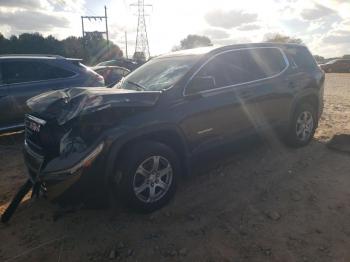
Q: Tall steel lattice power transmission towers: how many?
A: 1